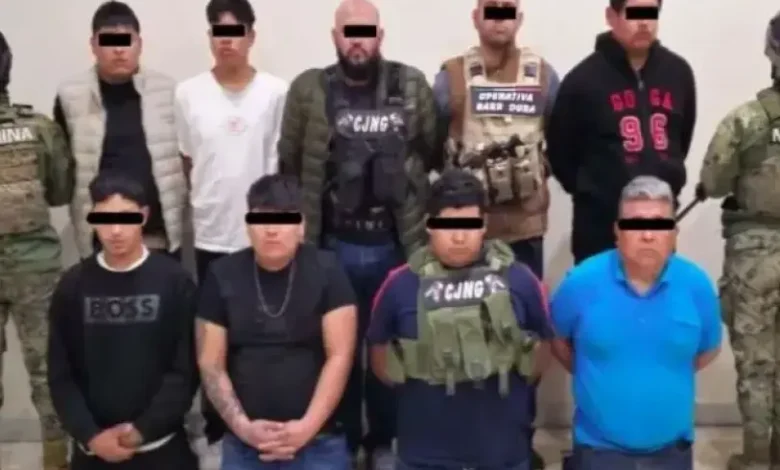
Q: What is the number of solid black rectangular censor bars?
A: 9